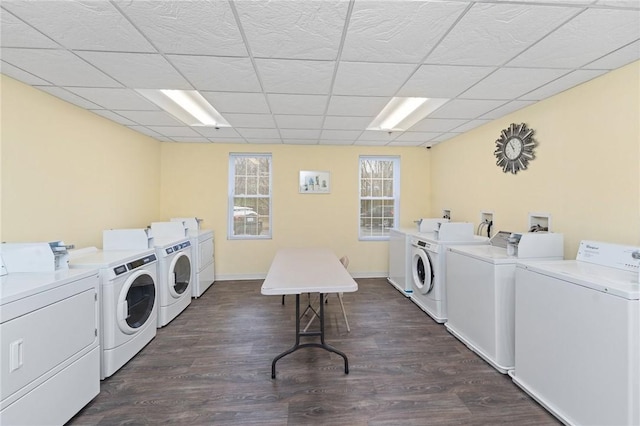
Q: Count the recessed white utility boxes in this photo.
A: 3